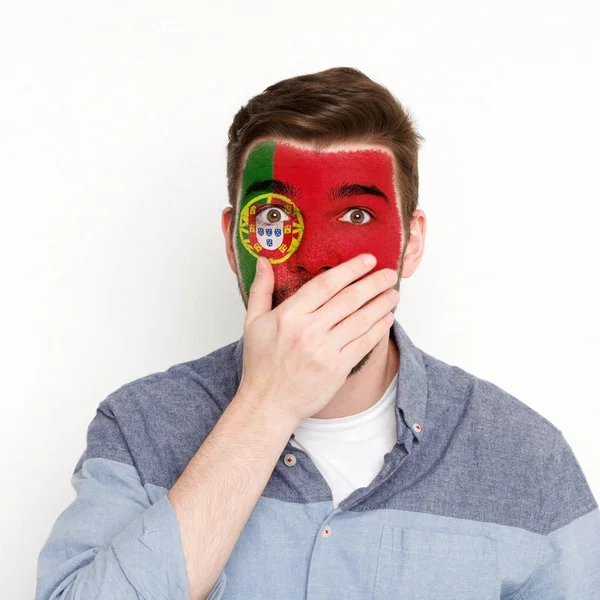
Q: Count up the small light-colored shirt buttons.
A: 3